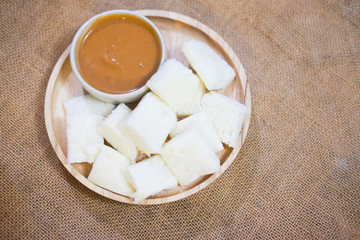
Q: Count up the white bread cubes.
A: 11